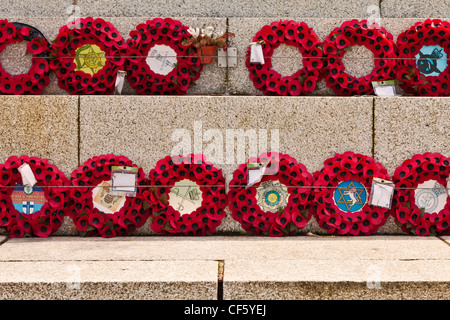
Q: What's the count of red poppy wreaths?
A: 12